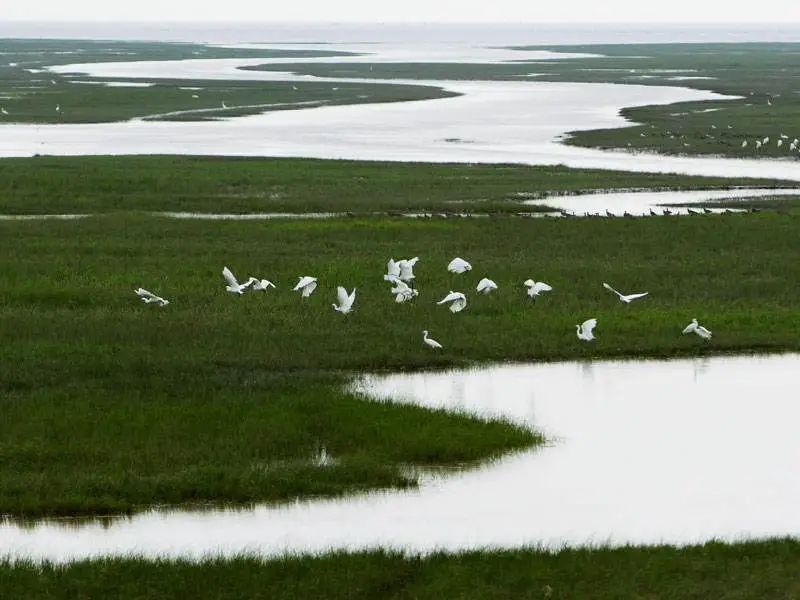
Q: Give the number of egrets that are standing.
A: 1